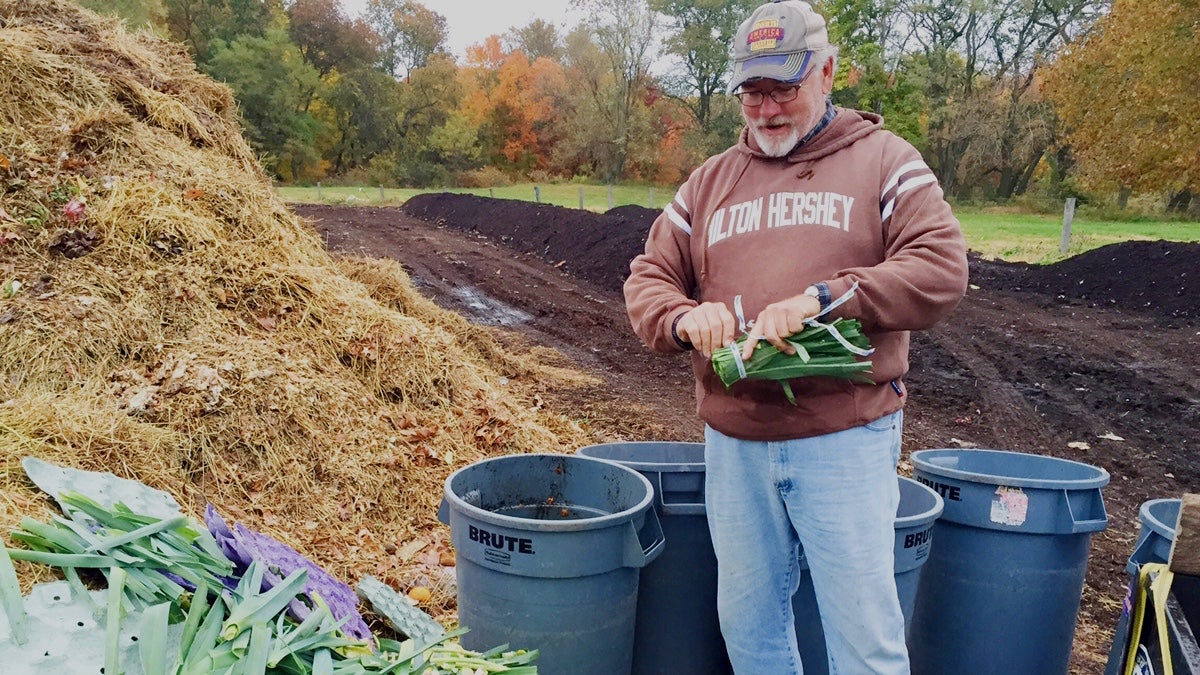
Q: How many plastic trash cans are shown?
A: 5